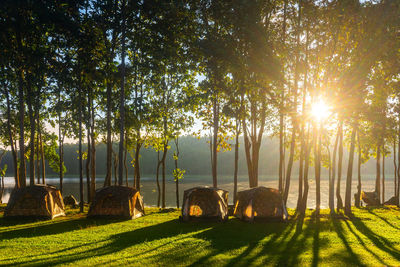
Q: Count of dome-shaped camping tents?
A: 4